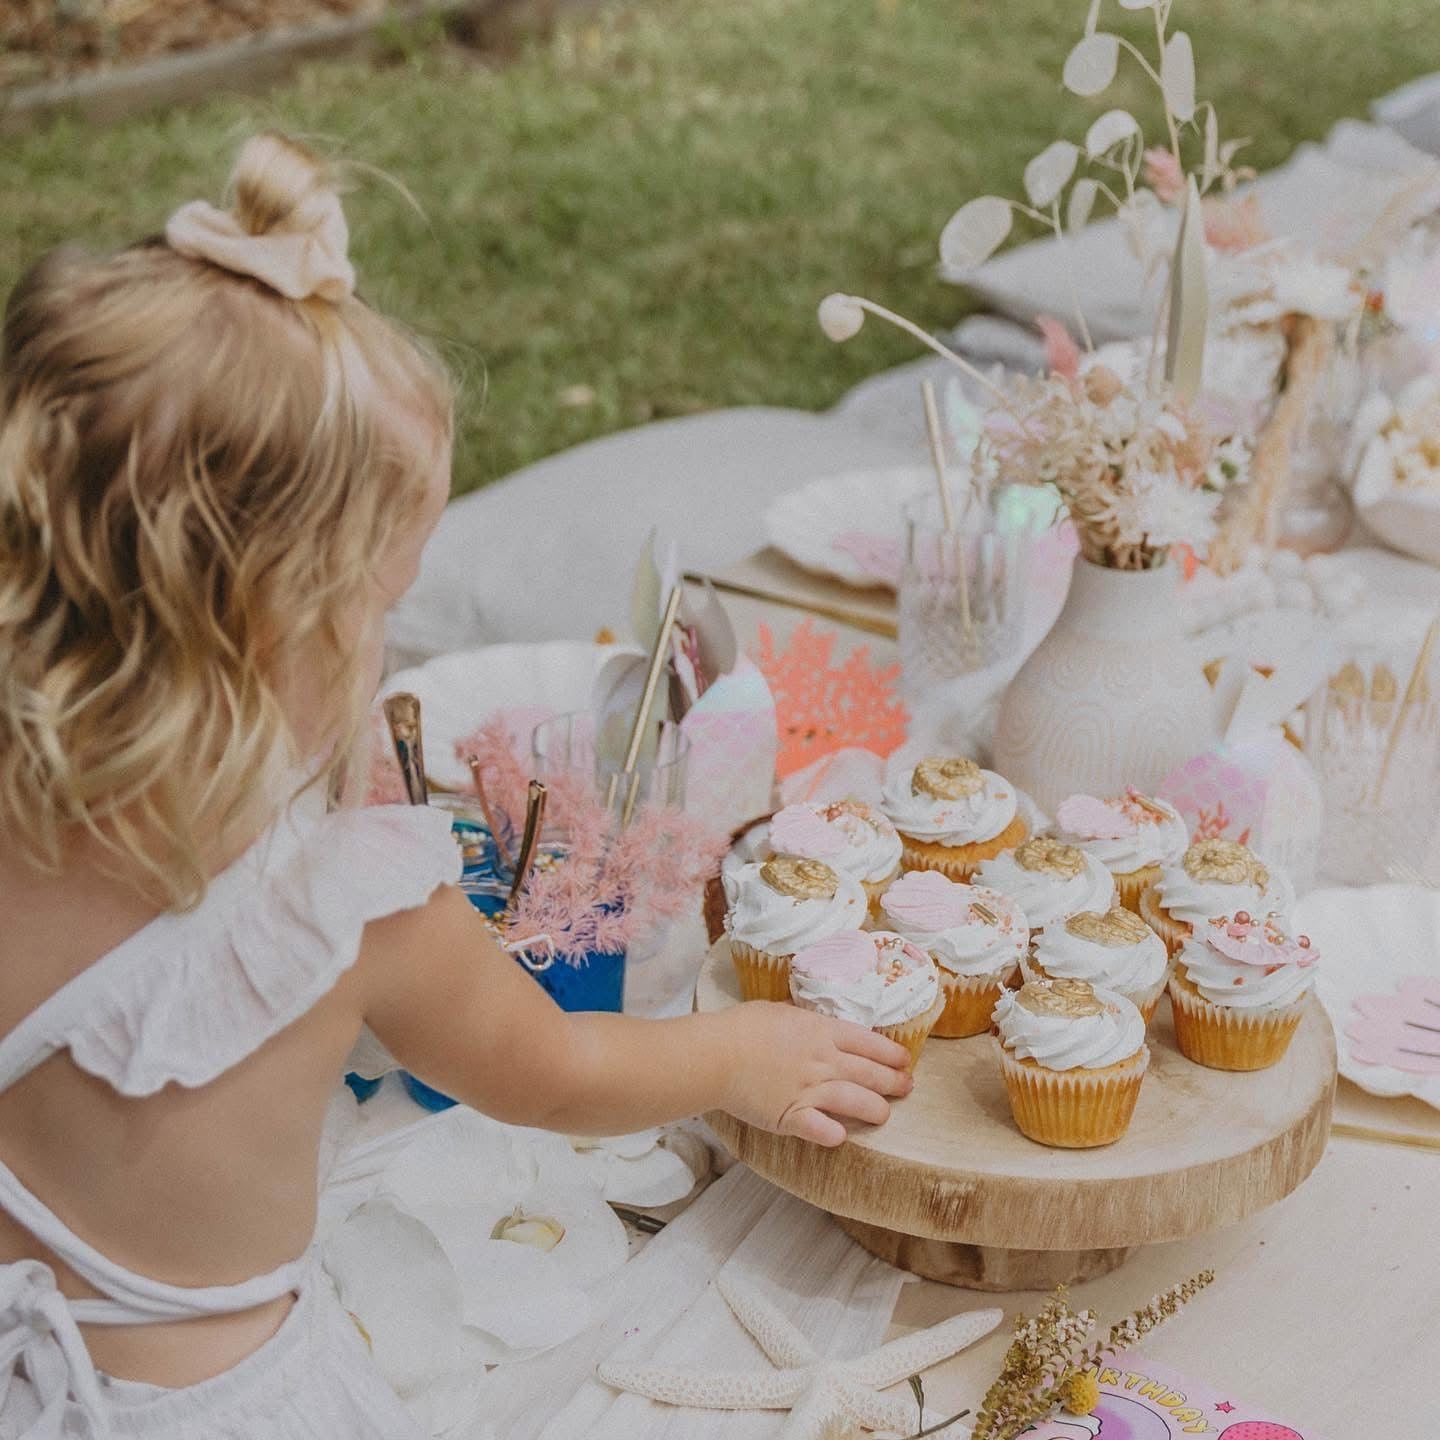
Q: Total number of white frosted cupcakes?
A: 11